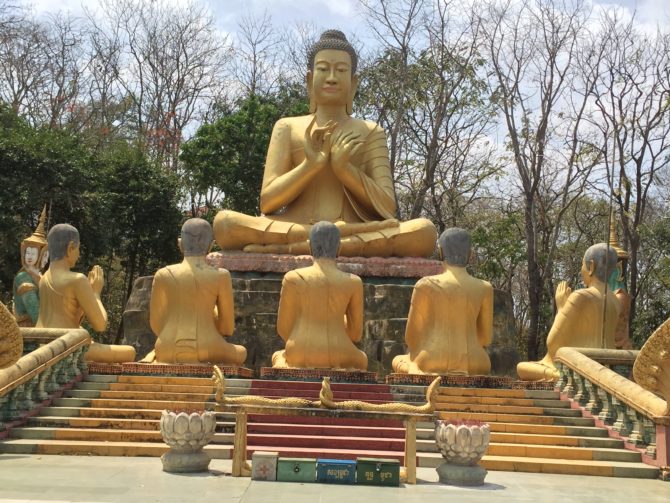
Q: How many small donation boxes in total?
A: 4